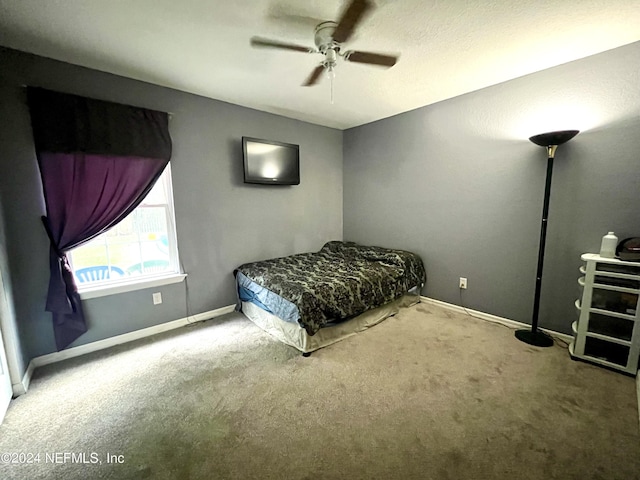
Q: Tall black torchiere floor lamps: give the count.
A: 1